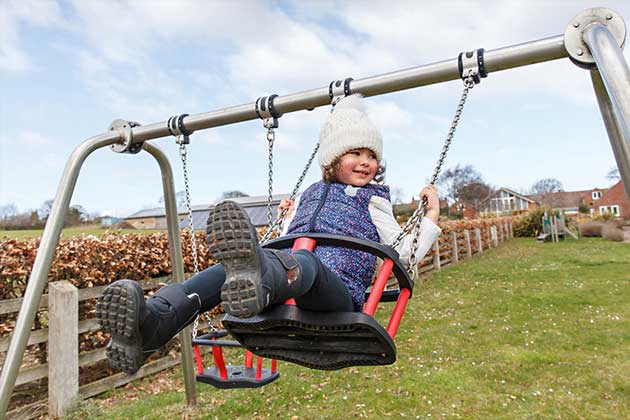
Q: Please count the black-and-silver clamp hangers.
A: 4